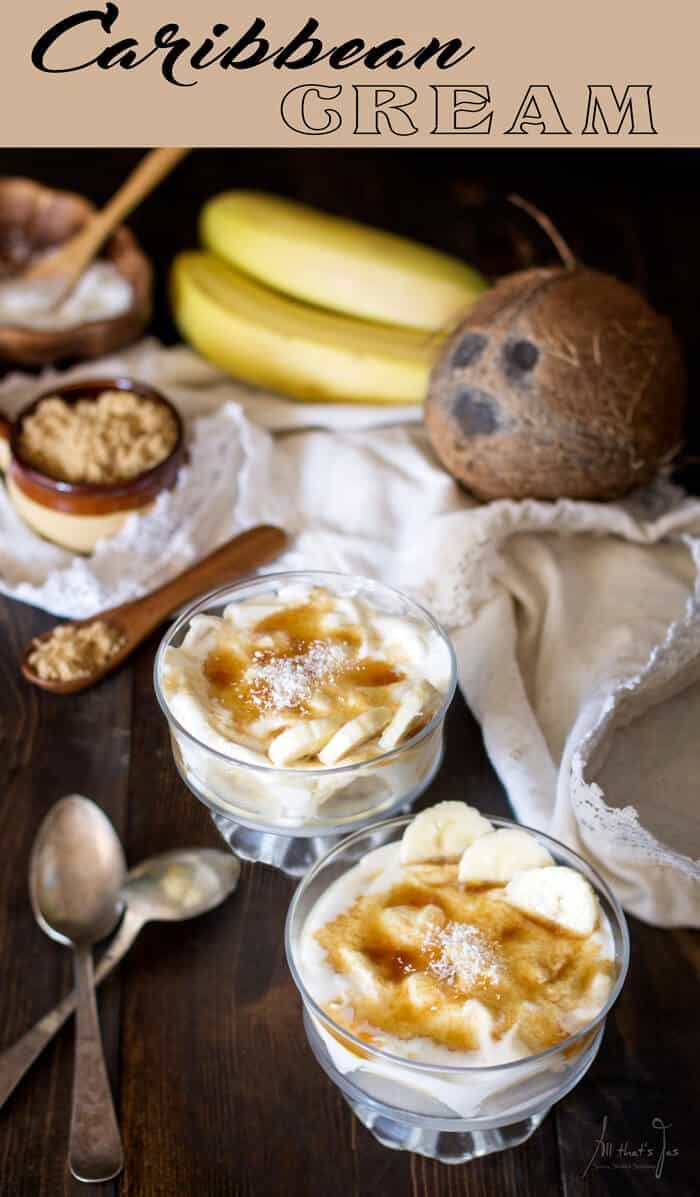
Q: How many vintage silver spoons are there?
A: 2